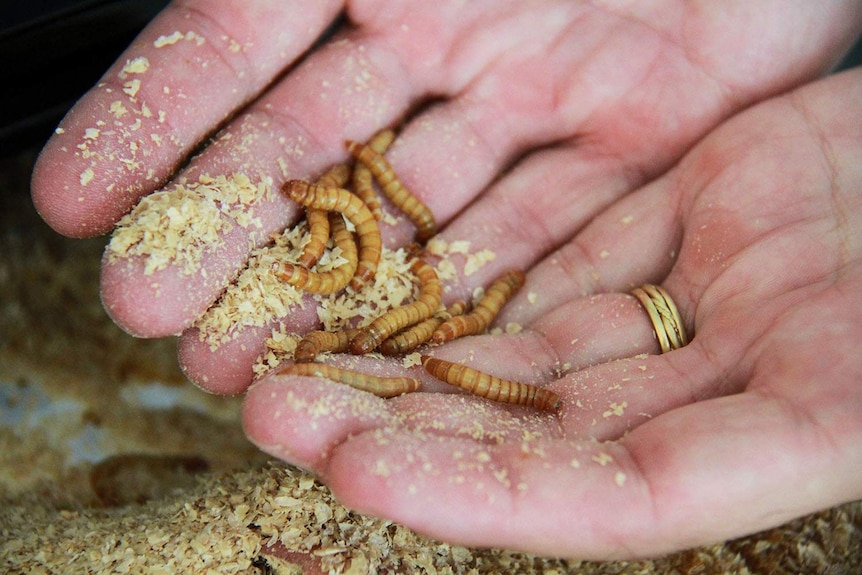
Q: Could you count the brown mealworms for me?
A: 11